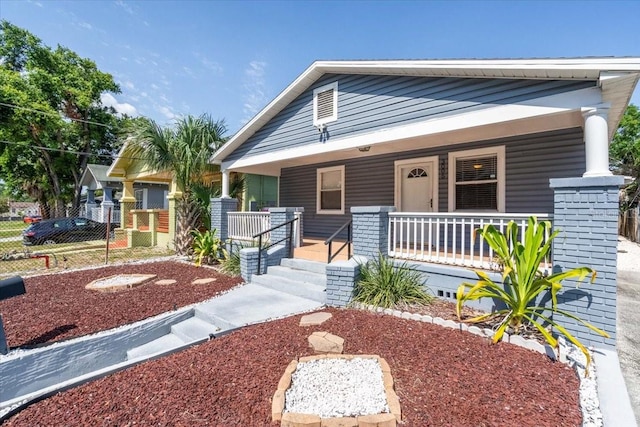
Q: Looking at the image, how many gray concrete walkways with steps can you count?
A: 1